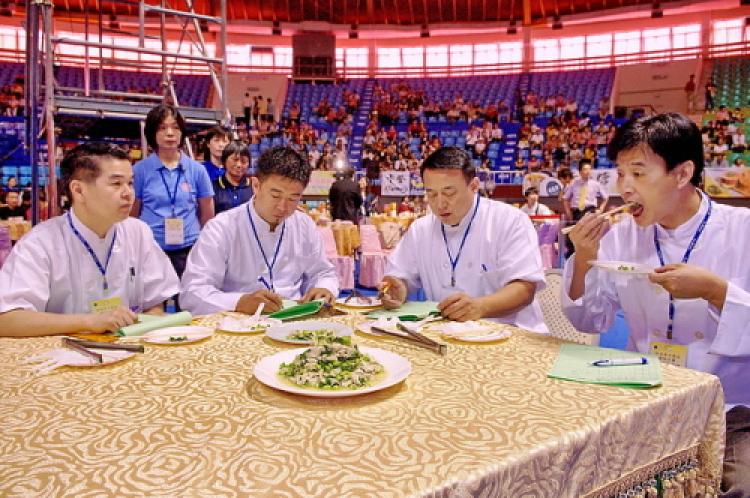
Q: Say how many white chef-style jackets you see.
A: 4